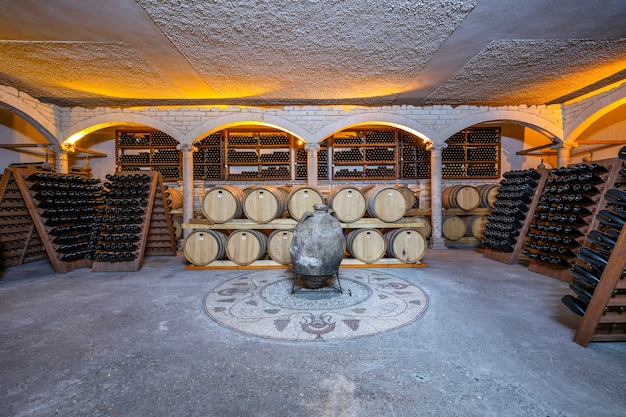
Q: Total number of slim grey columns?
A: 5